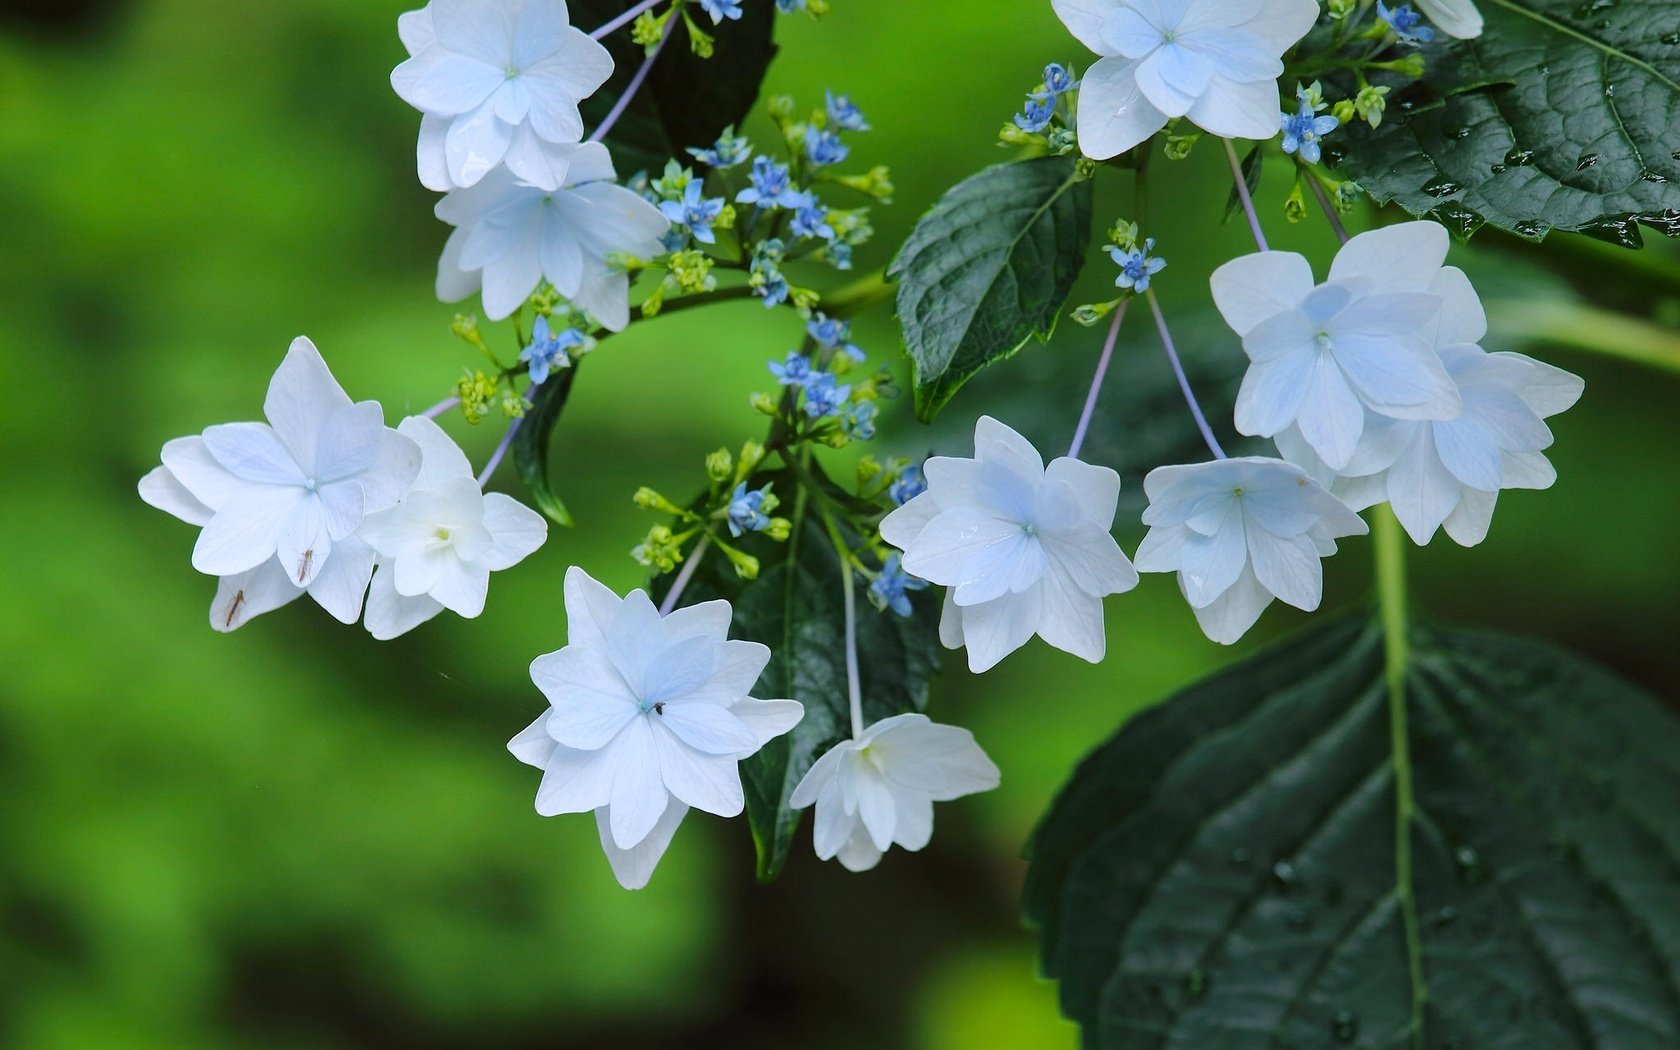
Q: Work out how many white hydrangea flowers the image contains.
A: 11